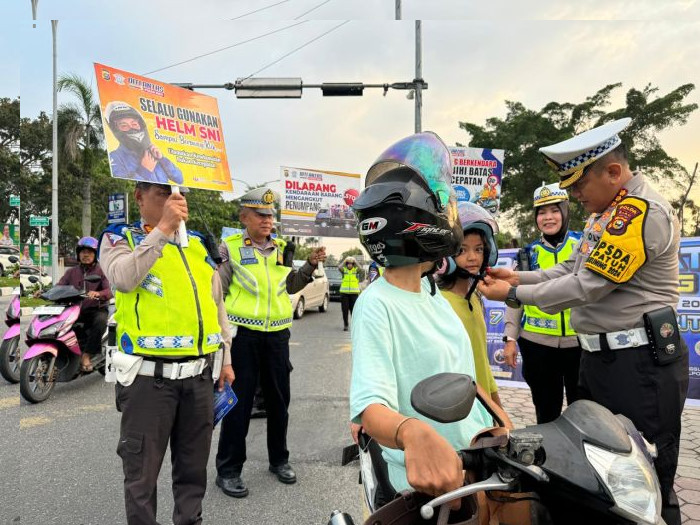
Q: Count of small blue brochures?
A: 1